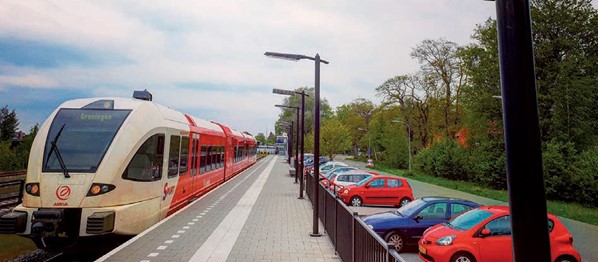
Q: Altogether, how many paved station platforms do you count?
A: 1